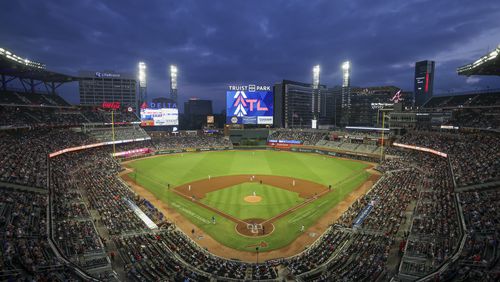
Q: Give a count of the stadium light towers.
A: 4